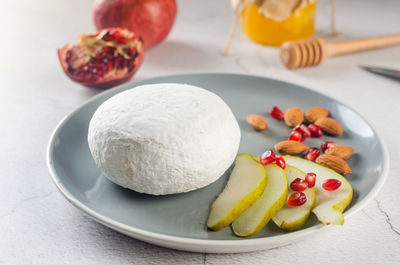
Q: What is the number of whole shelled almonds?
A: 7